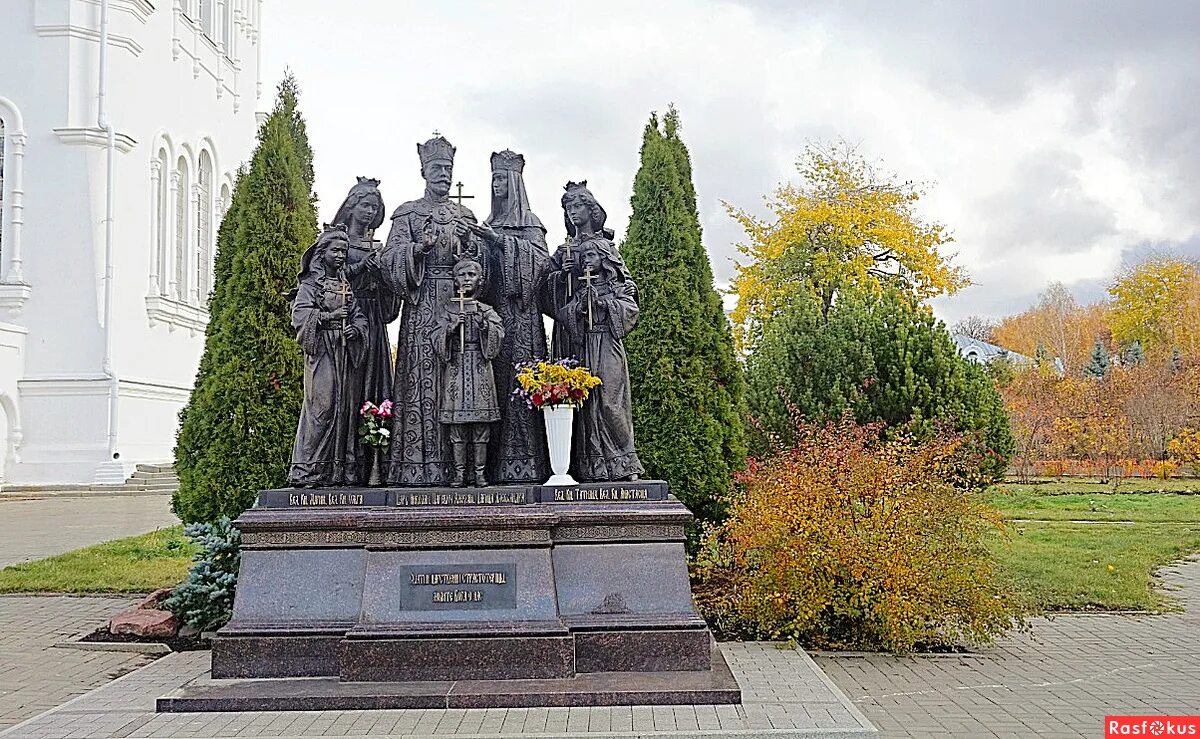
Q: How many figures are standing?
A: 7